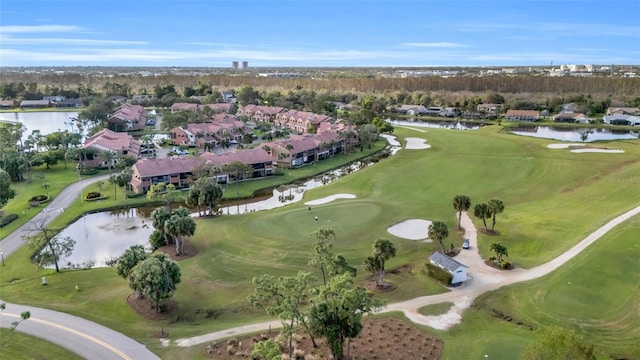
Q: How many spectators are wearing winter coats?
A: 0